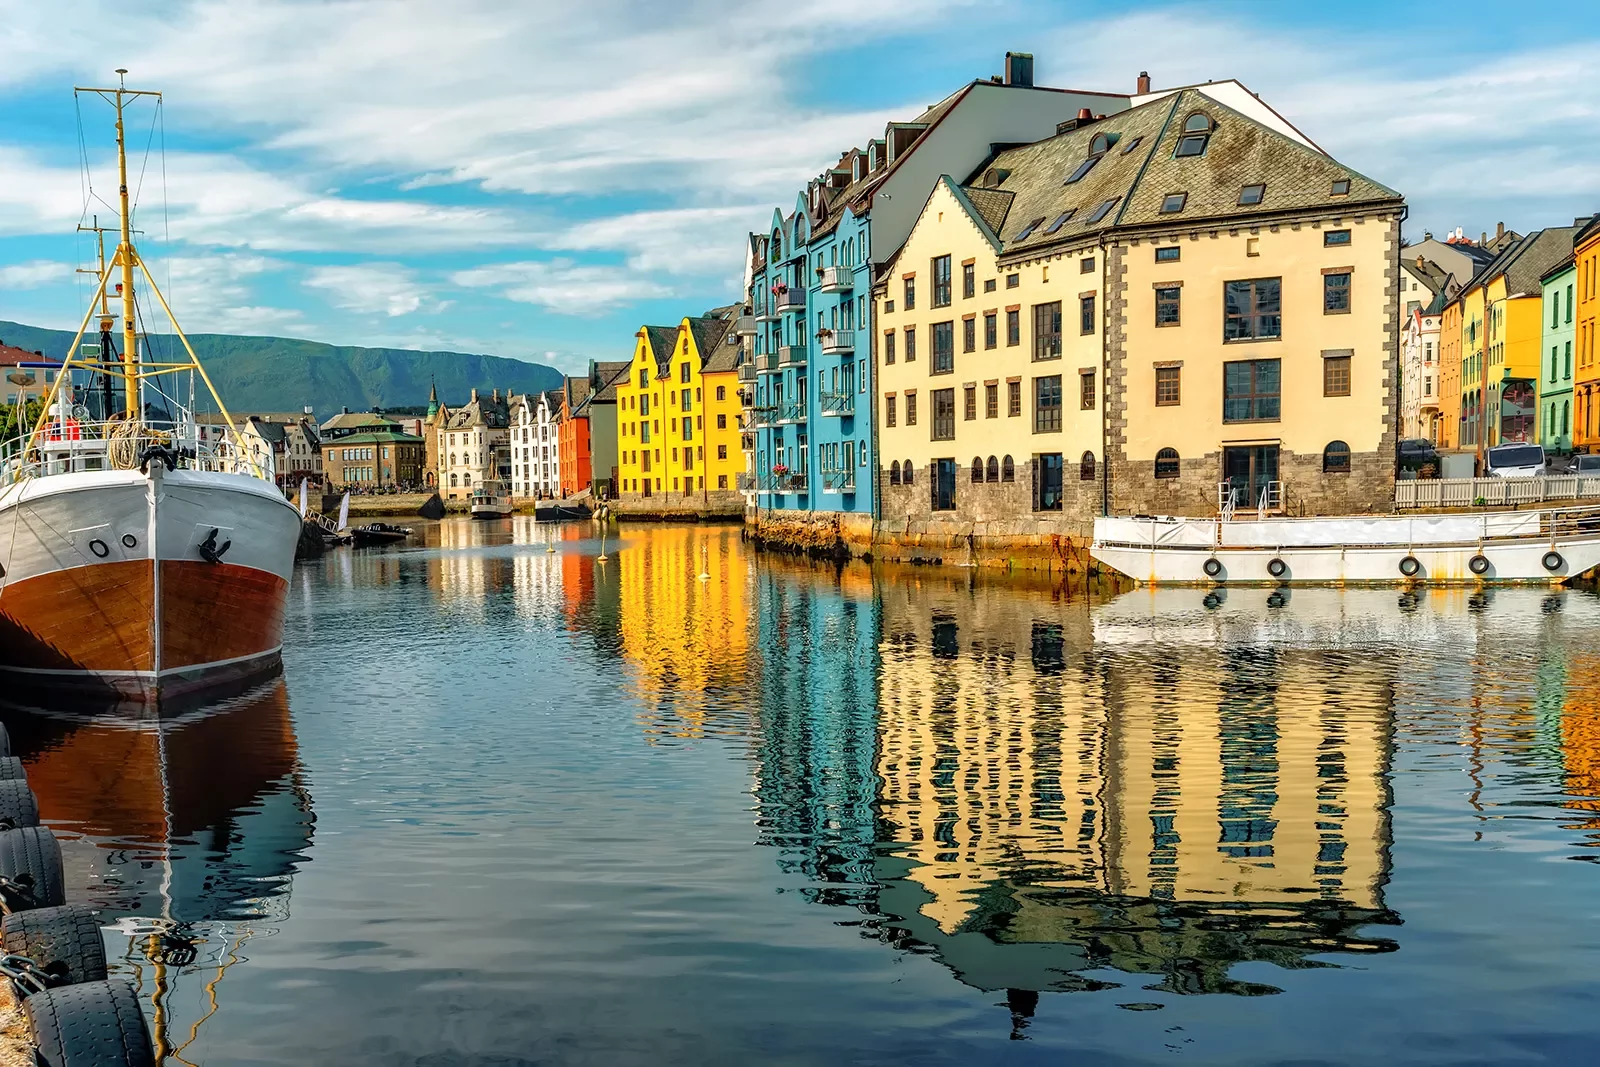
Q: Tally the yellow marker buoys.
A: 3